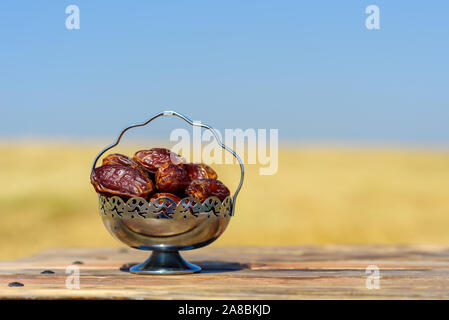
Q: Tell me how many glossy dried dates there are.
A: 7